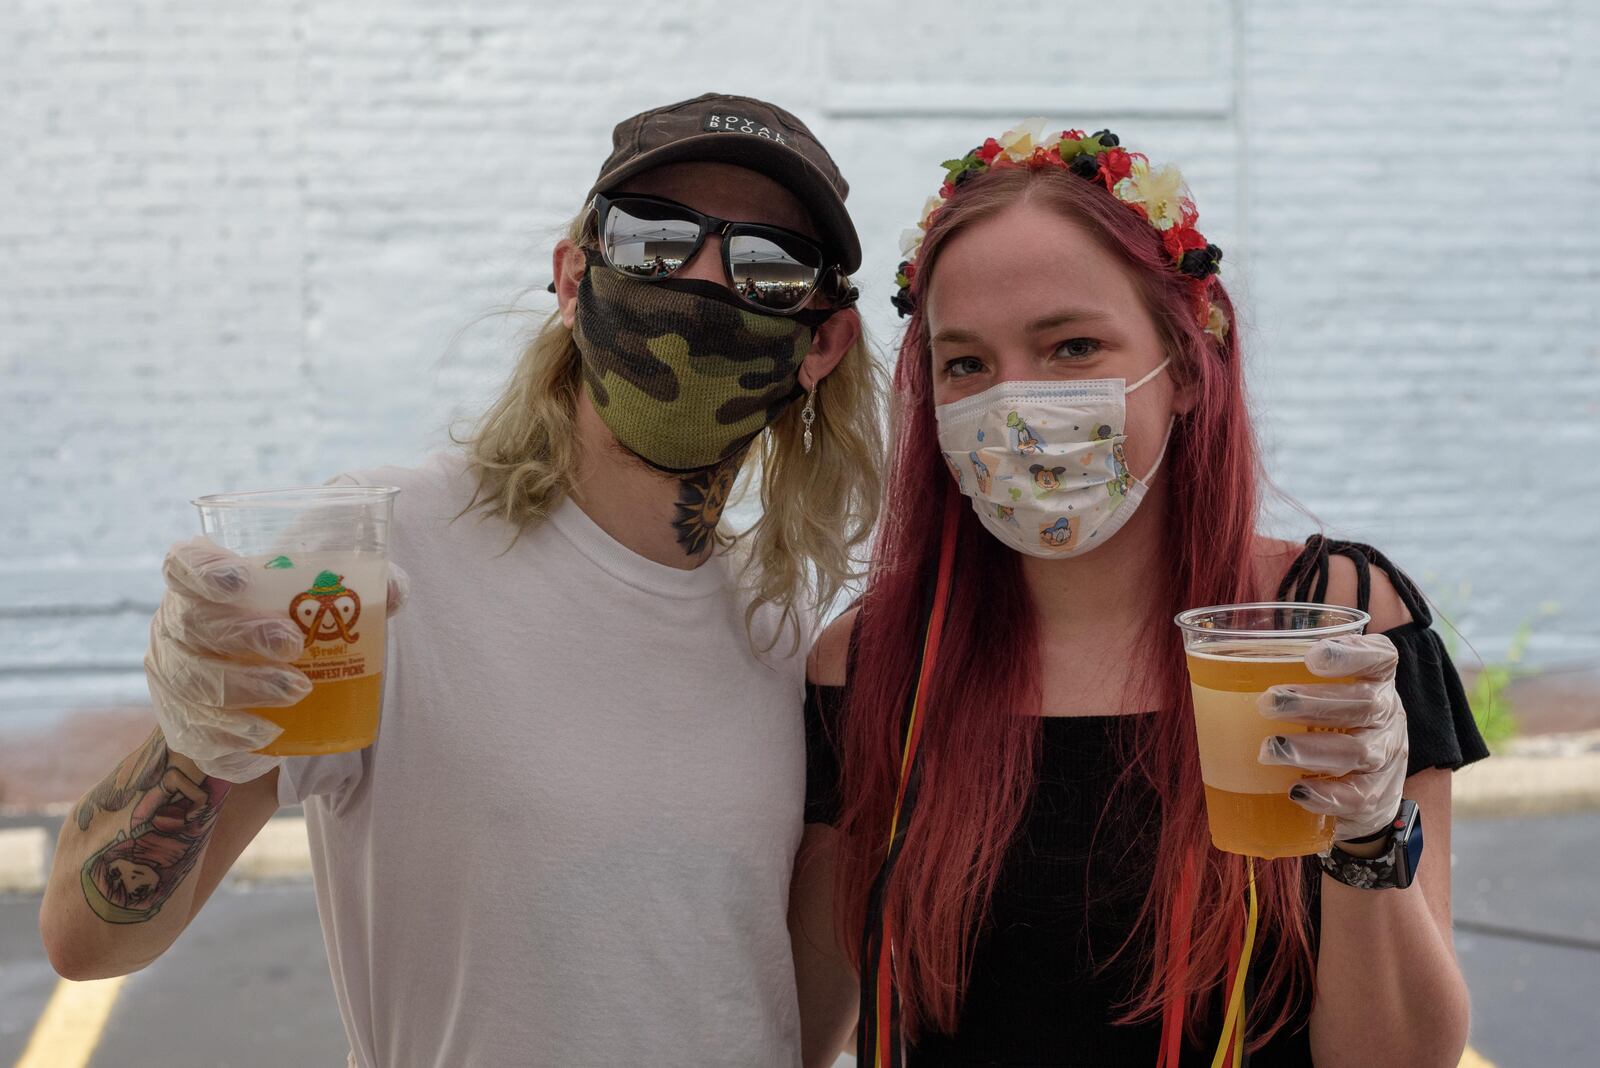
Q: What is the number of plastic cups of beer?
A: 2